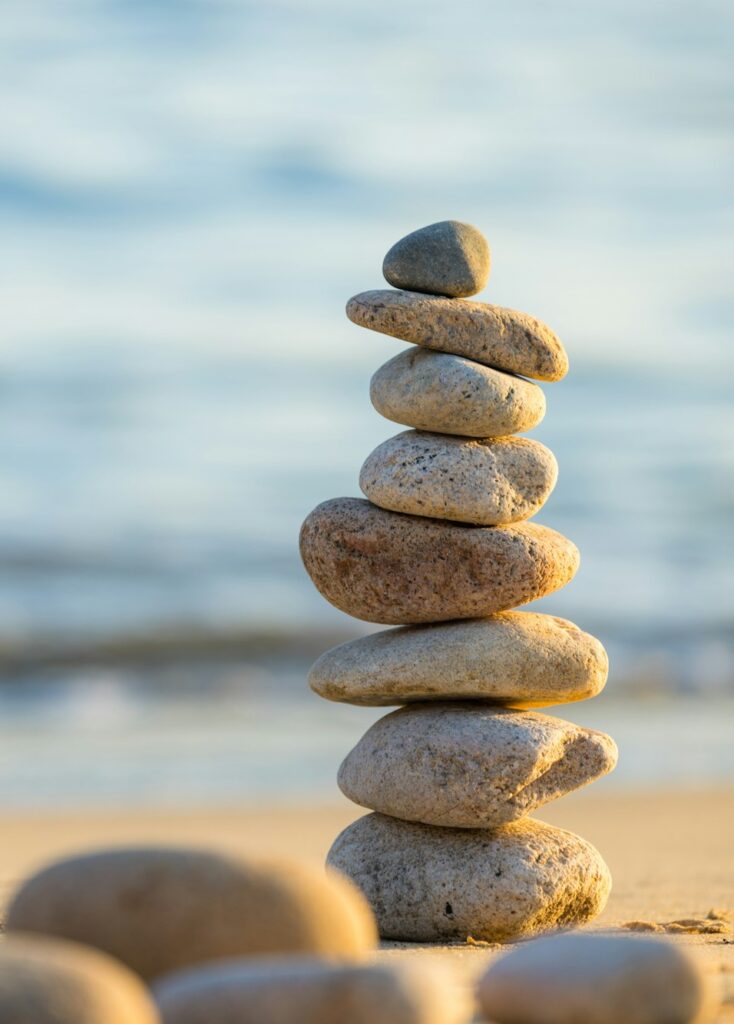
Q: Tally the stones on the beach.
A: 12